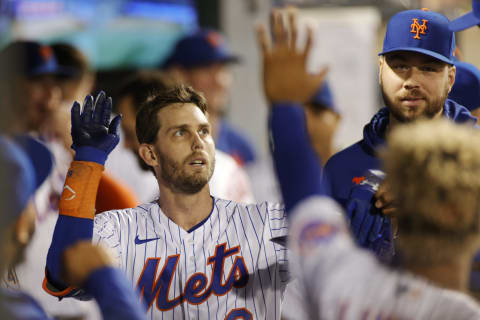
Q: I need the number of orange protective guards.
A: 1